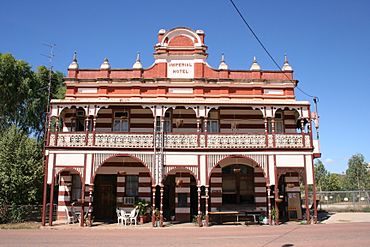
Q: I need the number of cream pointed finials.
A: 6